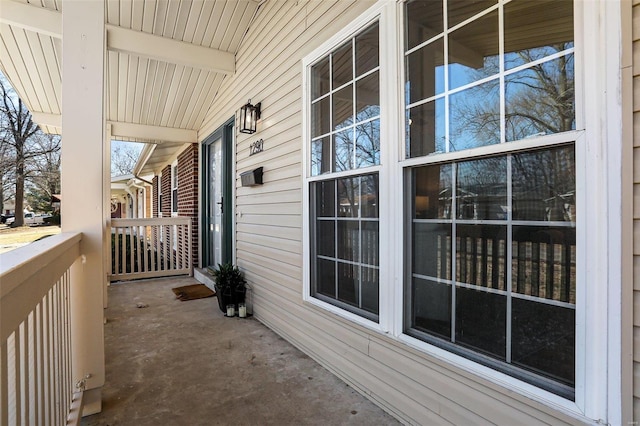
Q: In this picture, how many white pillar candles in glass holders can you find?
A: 2